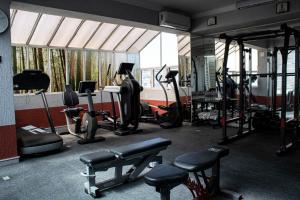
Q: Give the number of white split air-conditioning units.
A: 2